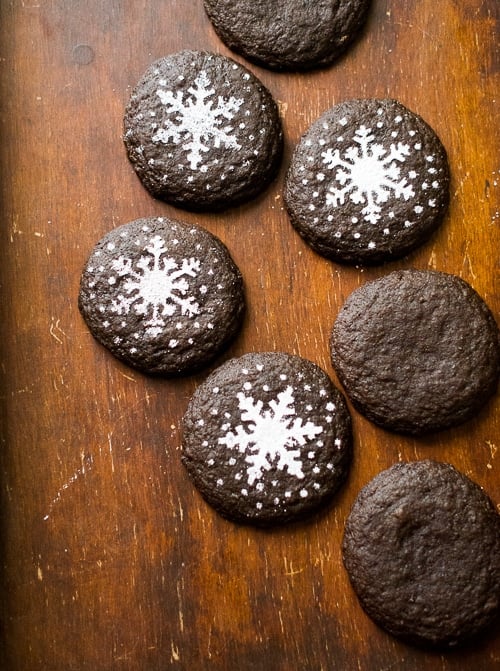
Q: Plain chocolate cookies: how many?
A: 3